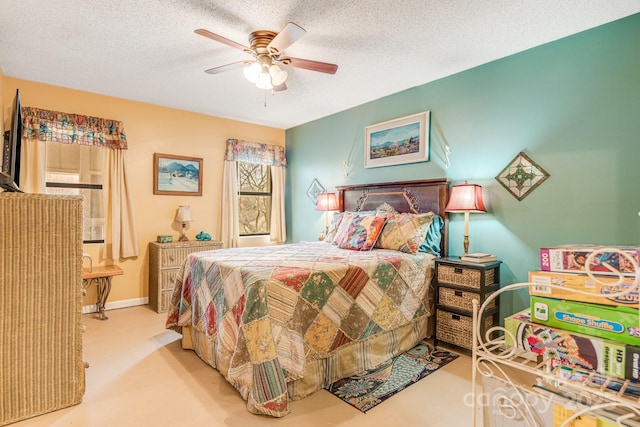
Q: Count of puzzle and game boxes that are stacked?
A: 4